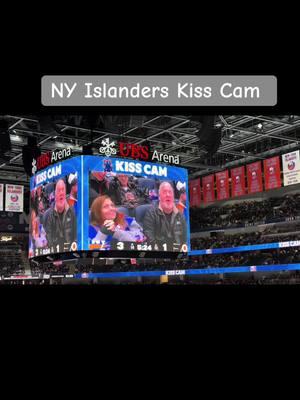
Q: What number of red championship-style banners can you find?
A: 6